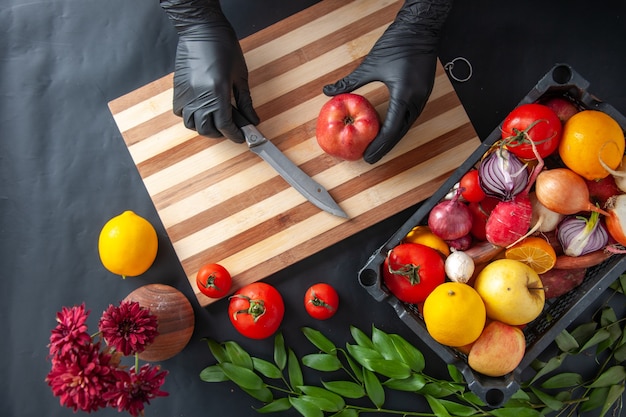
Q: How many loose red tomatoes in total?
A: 3